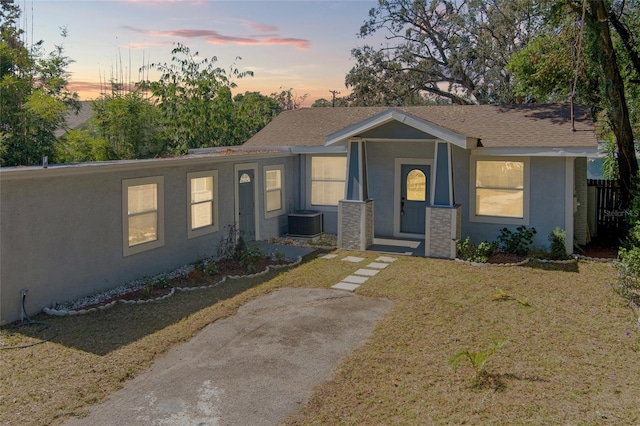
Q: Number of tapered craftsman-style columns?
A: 2